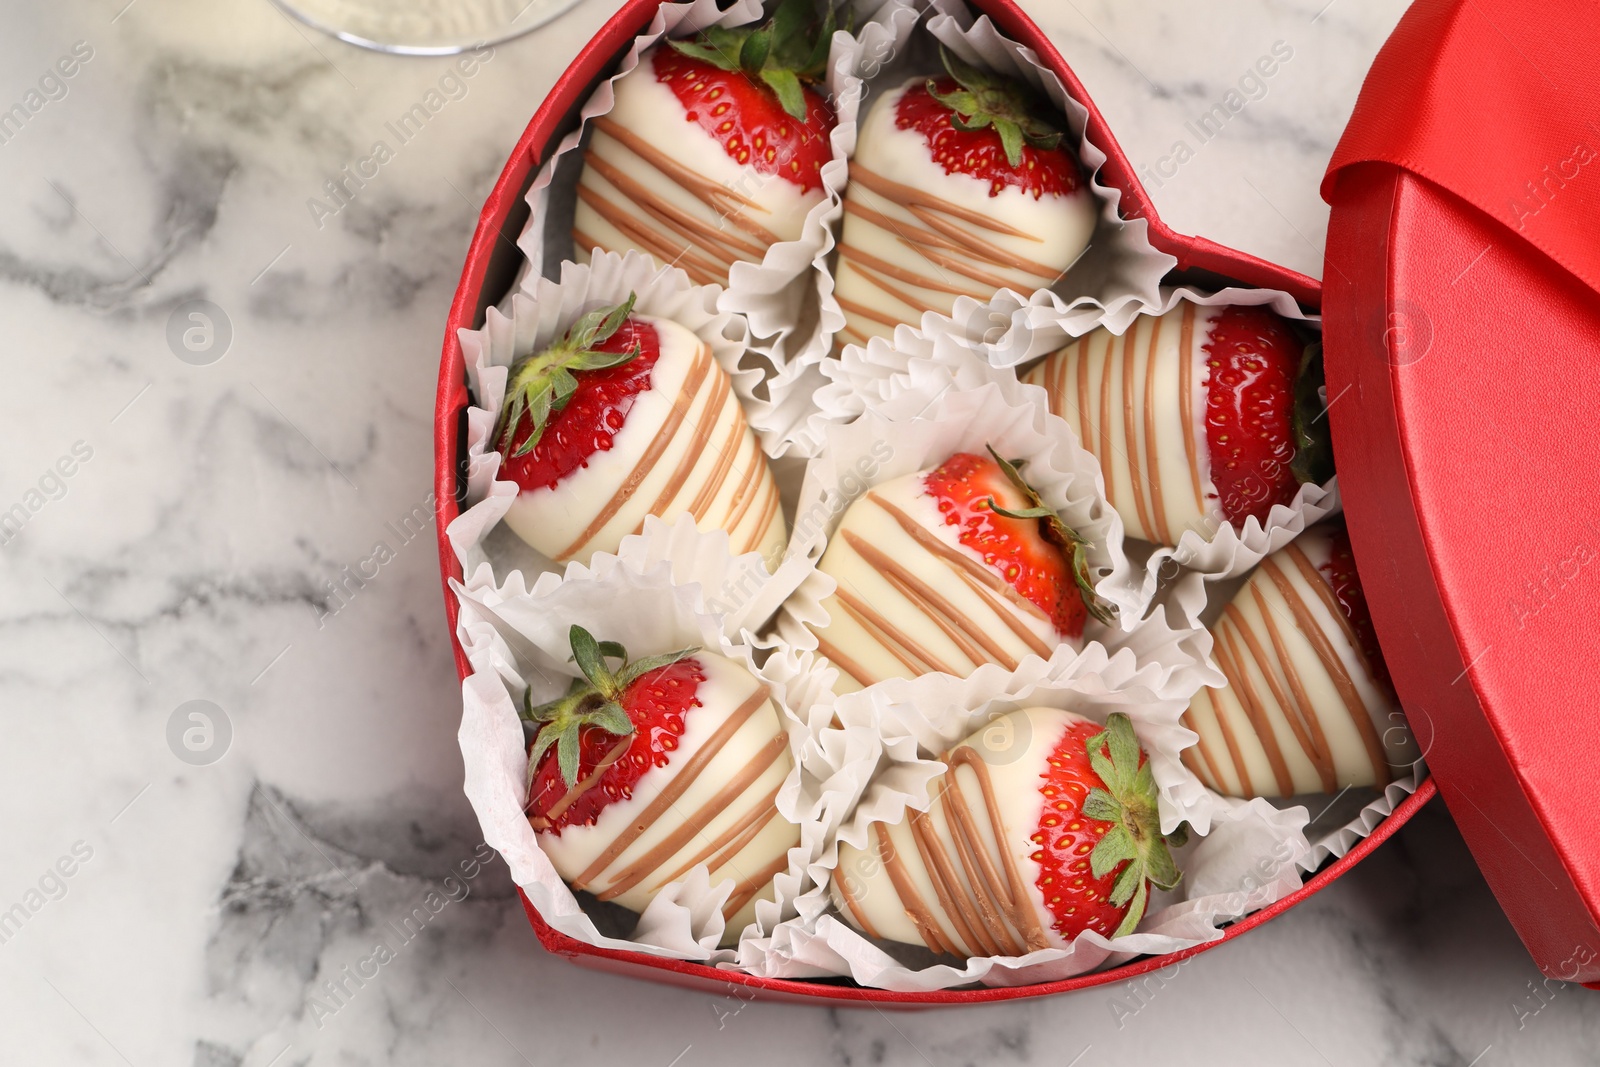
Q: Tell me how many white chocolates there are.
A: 8